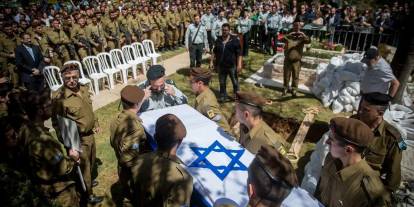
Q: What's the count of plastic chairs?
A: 8